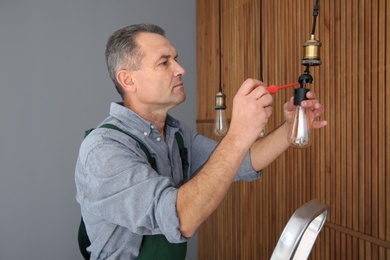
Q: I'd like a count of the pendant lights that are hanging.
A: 3